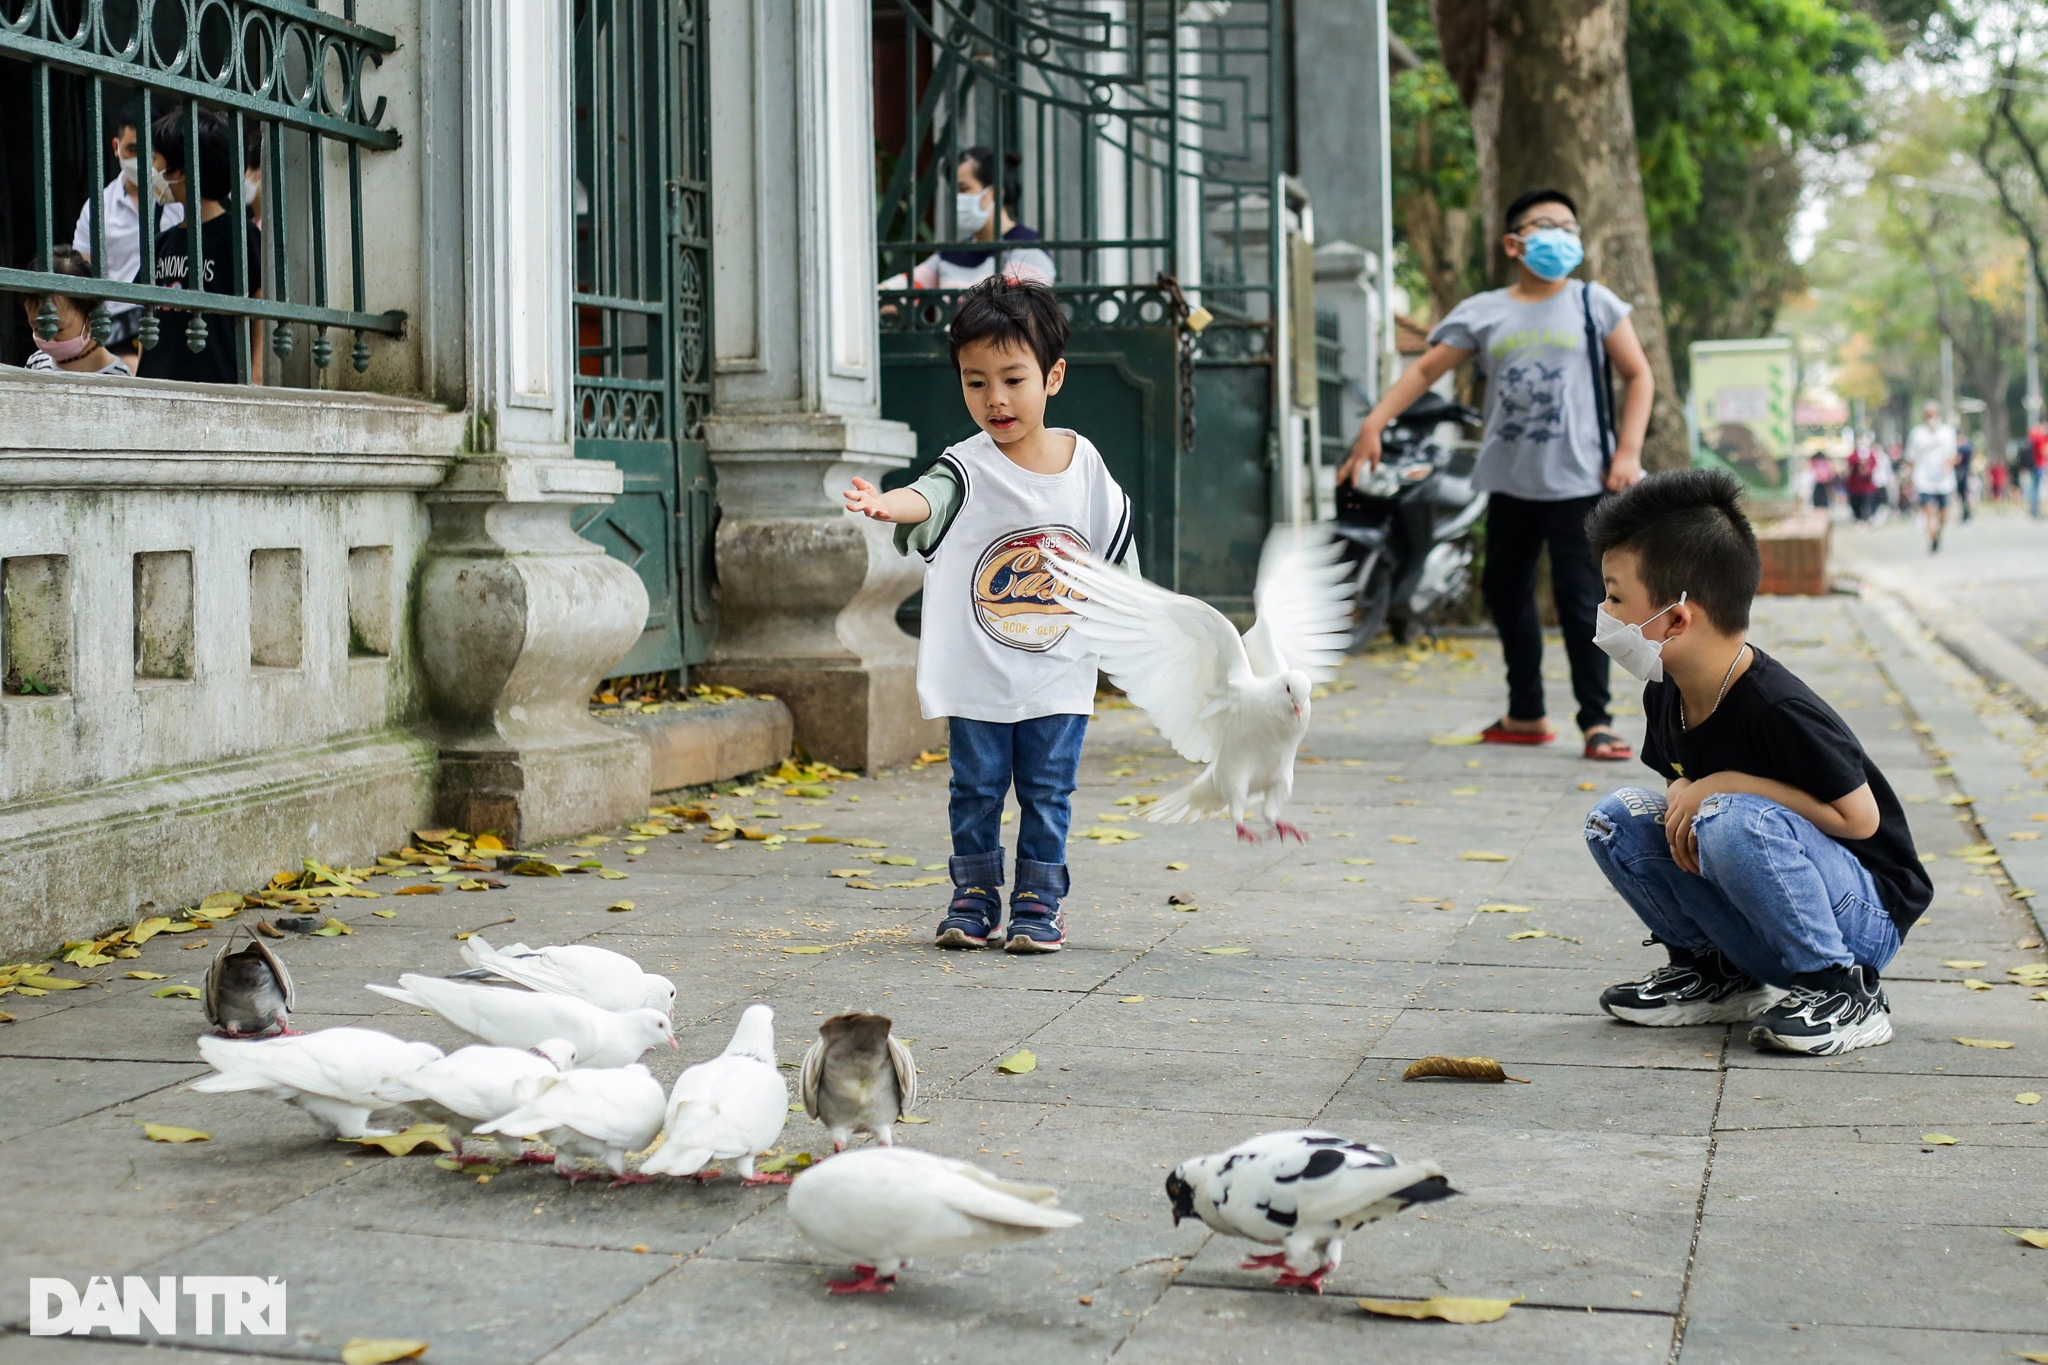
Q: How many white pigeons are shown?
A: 8